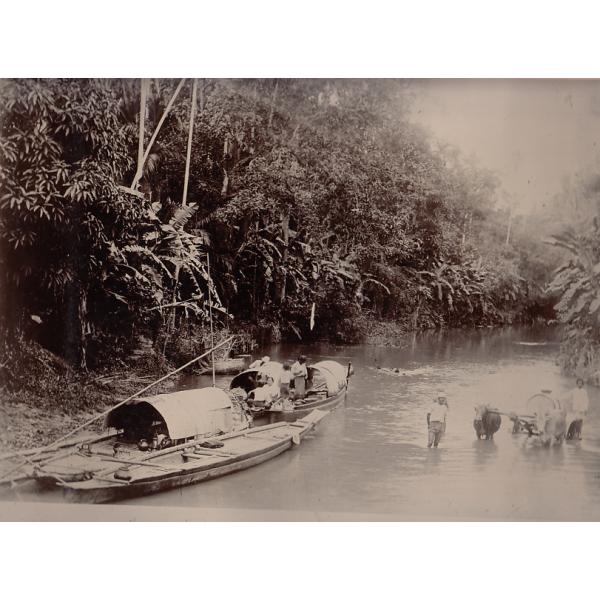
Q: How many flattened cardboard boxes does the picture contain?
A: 0